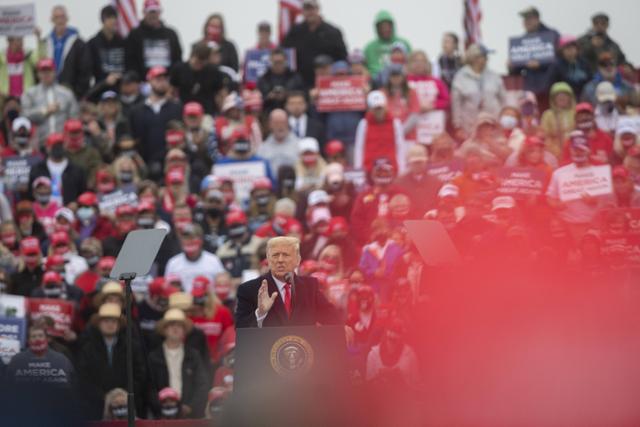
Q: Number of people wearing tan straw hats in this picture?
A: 4